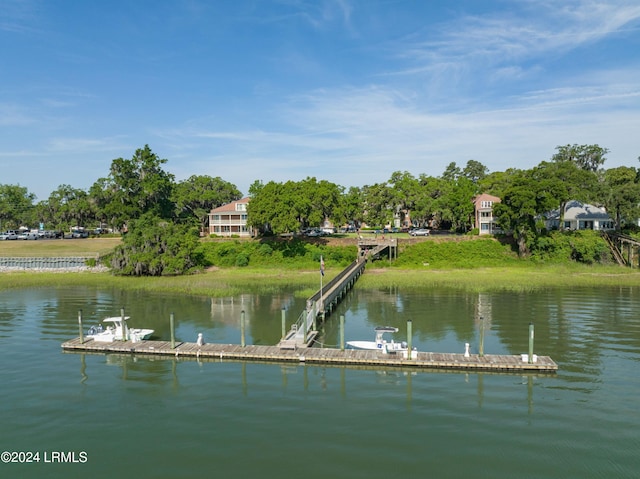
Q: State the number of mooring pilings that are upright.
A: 11